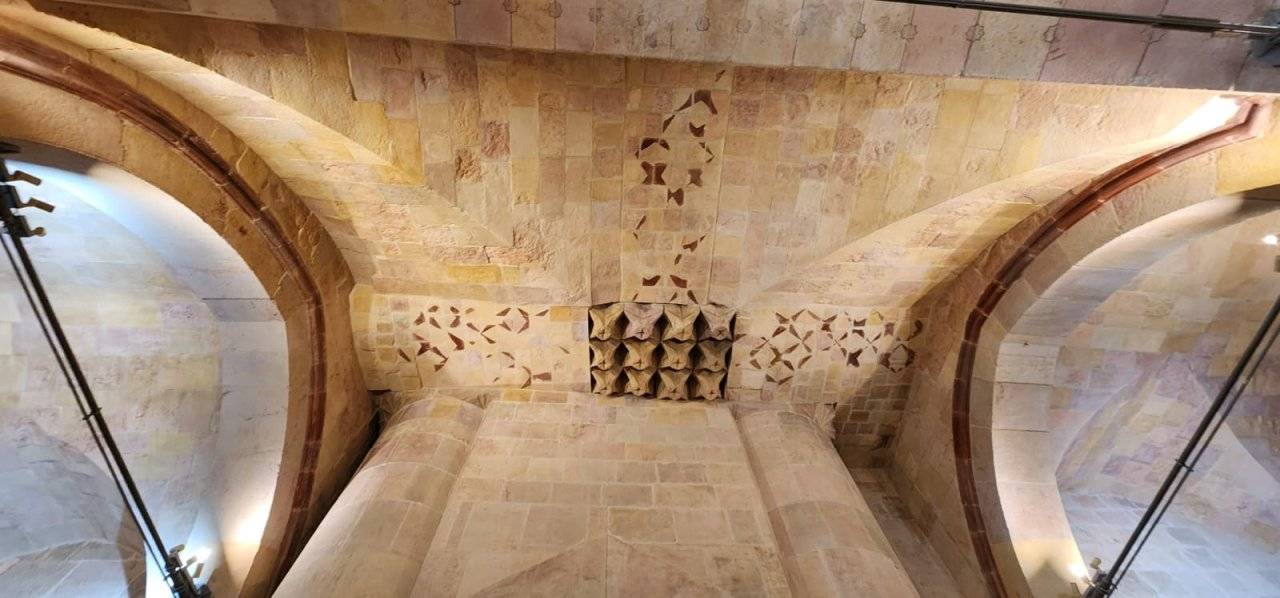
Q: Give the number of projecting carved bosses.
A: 12